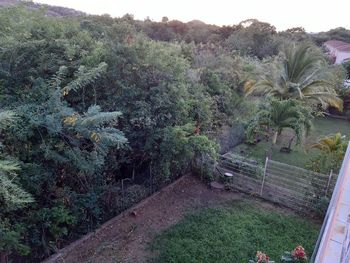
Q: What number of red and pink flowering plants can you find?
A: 2